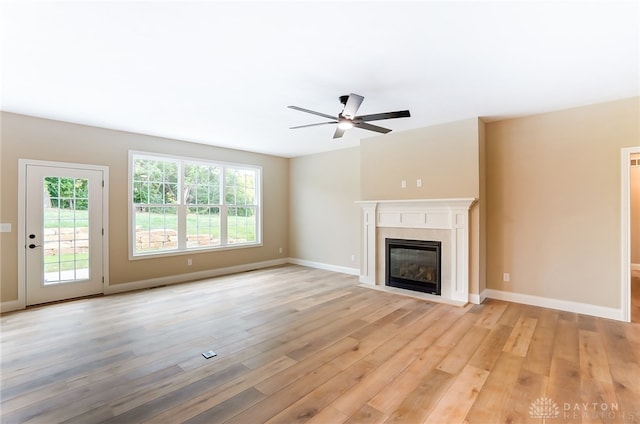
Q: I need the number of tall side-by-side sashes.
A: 3